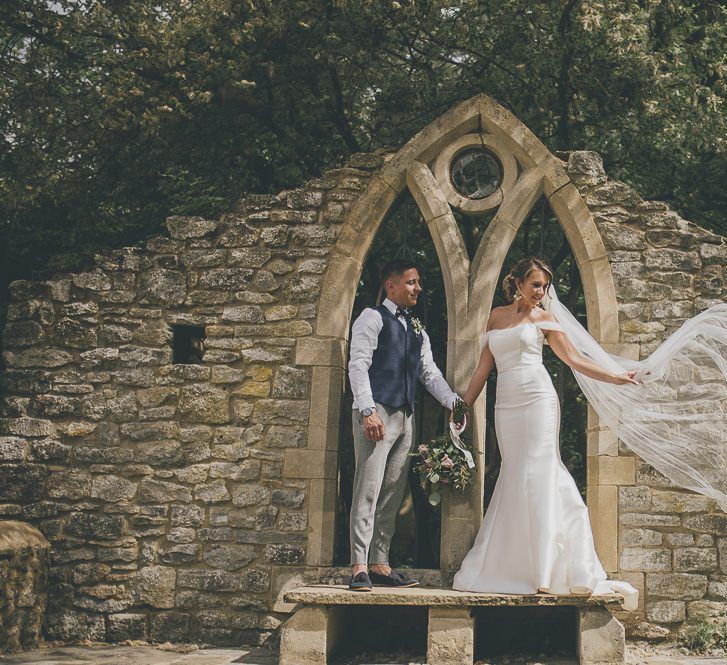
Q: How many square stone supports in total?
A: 3